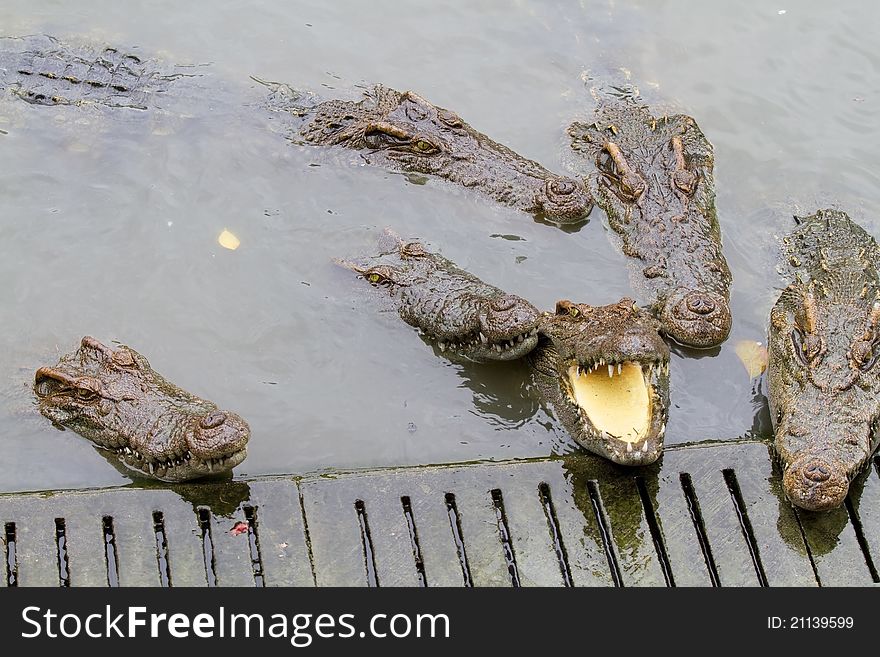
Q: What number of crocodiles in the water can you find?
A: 6